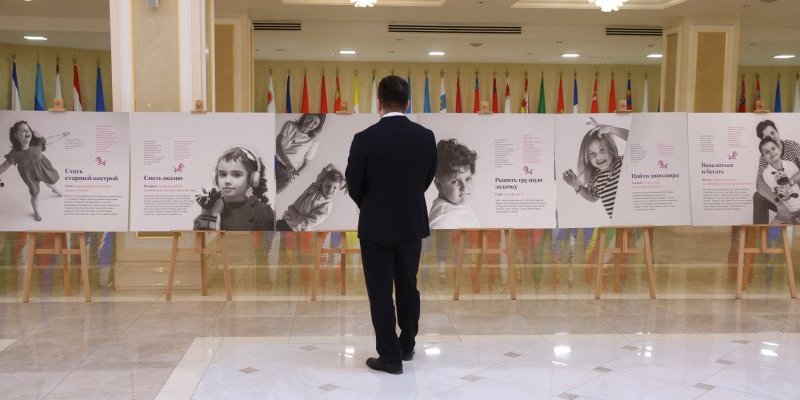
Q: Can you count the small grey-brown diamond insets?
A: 11